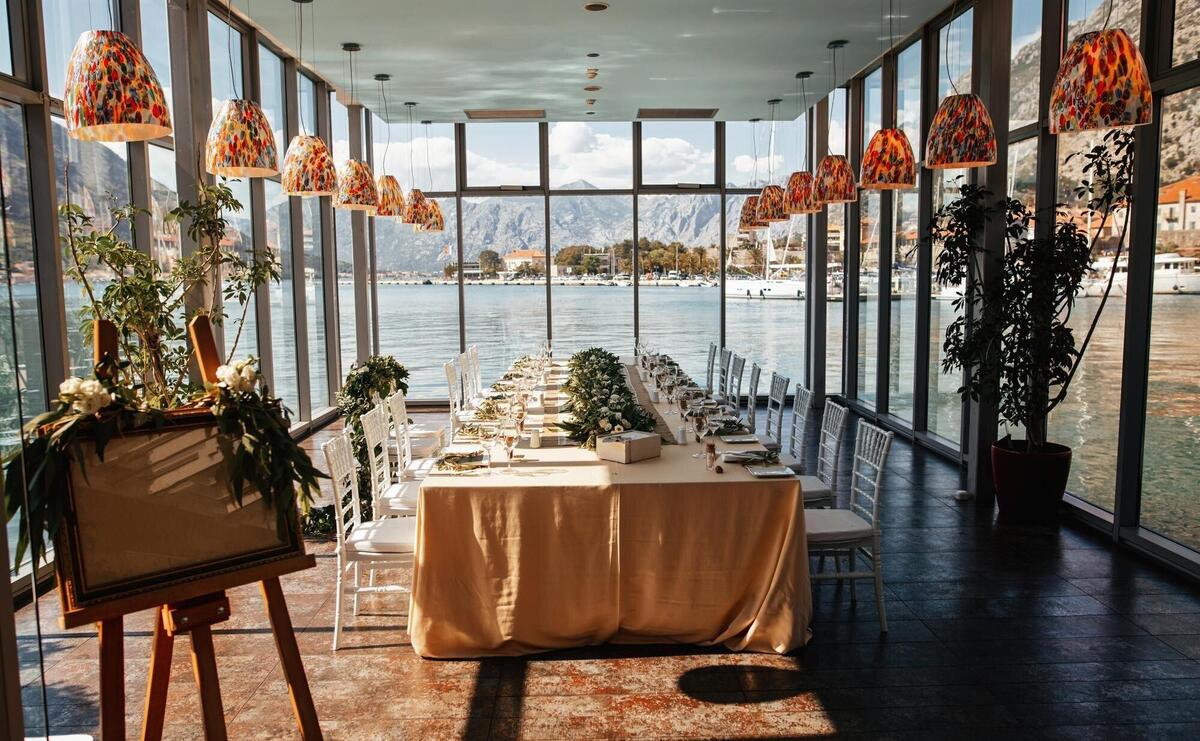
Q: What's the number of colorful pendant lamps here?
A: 14